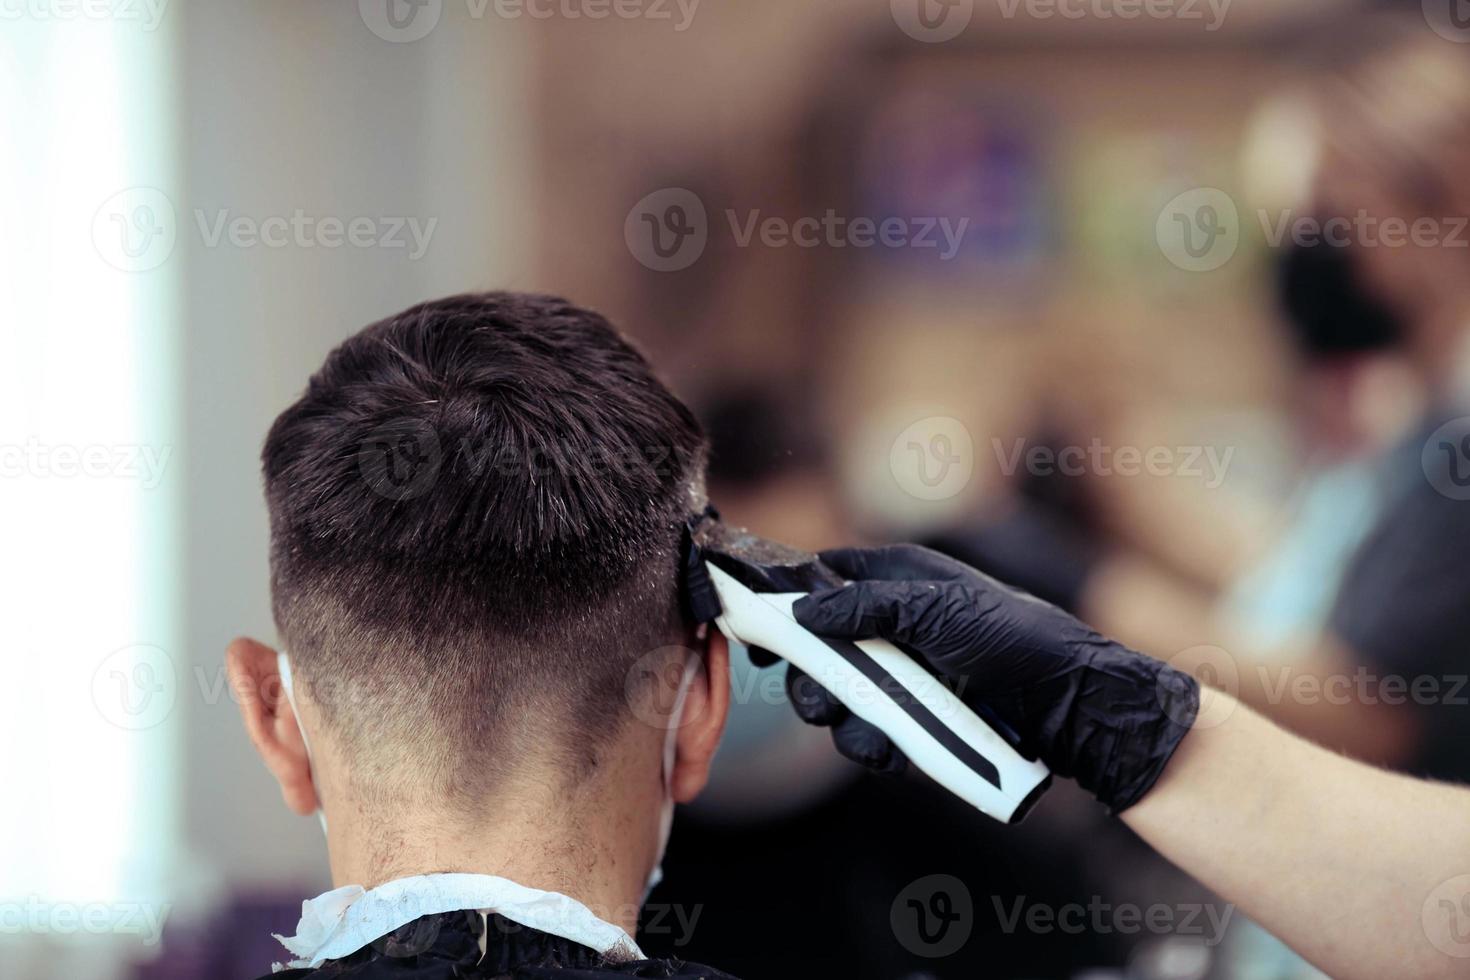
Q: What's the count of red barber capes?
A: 0